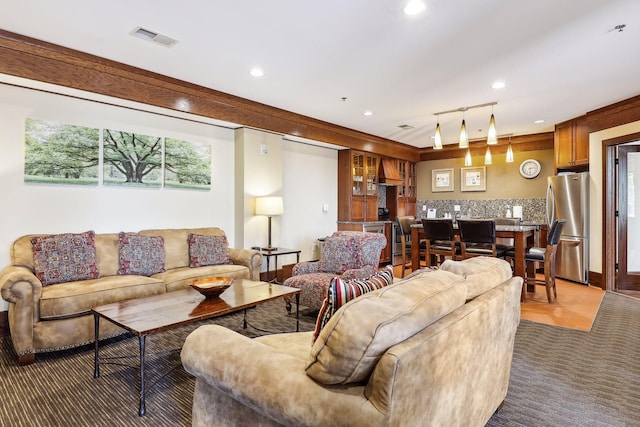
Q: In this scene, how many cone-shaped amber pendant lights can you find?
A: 6